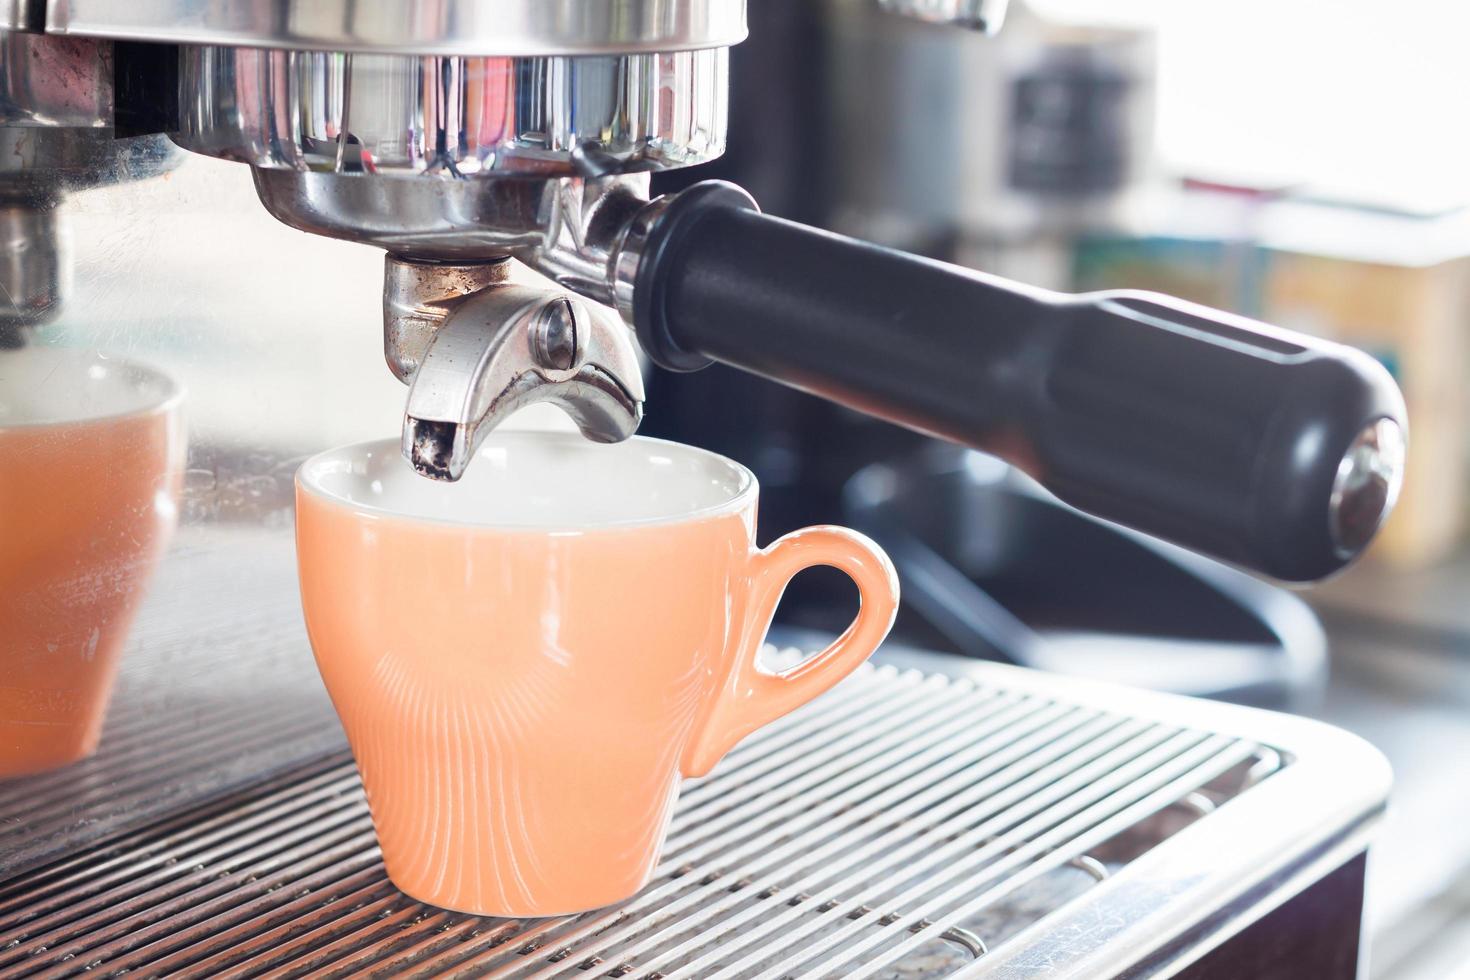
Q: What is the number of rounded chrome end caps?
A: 1